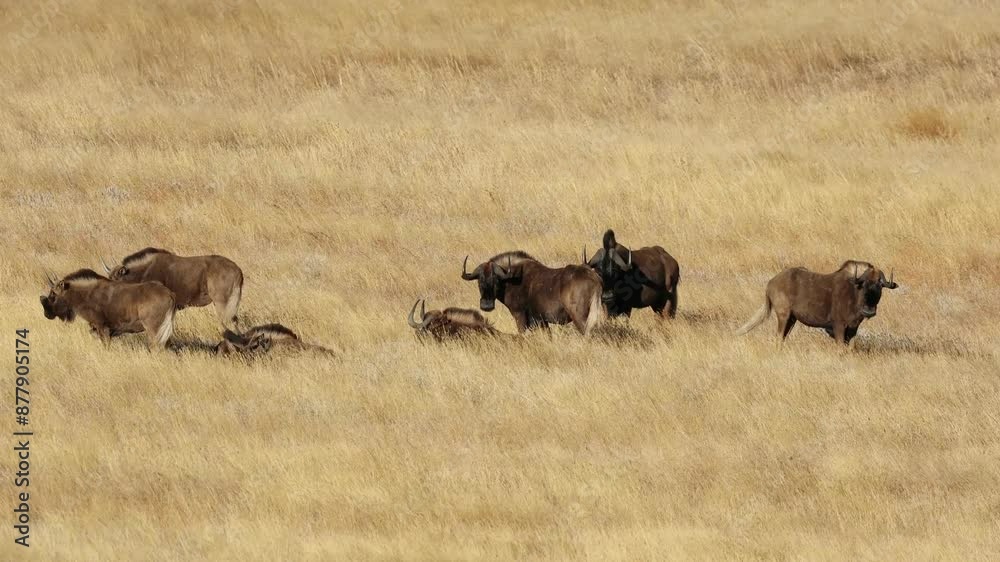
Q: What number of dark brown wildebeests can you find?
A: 7